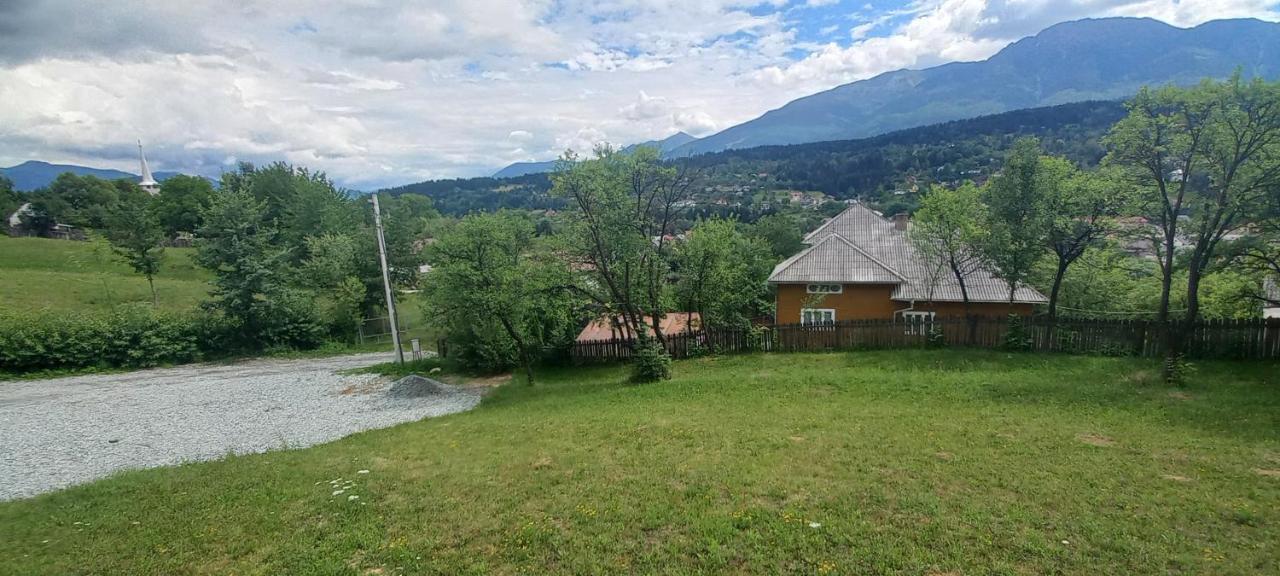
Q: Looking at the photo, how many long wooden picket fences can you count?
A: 1